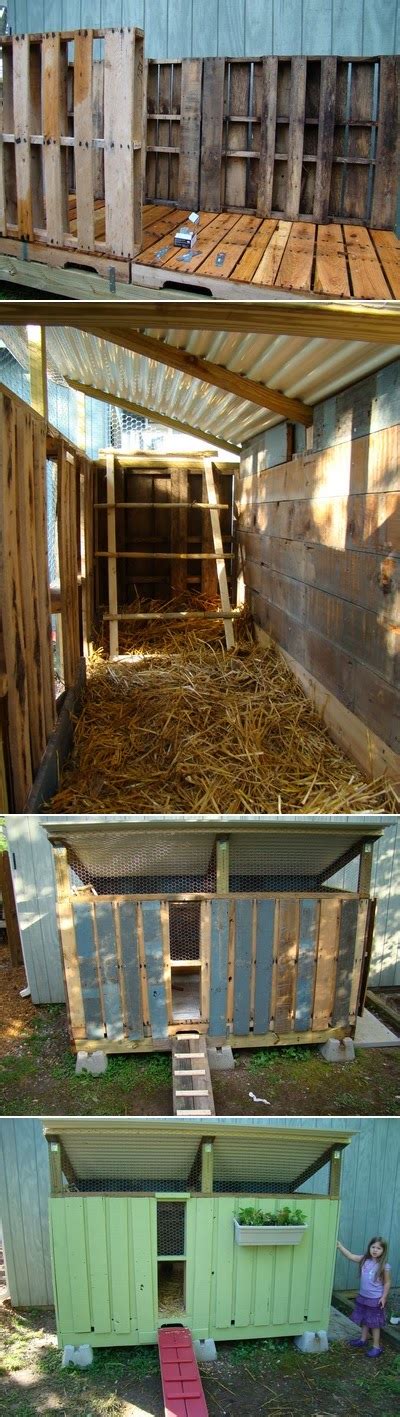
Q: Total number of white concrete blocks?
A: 6